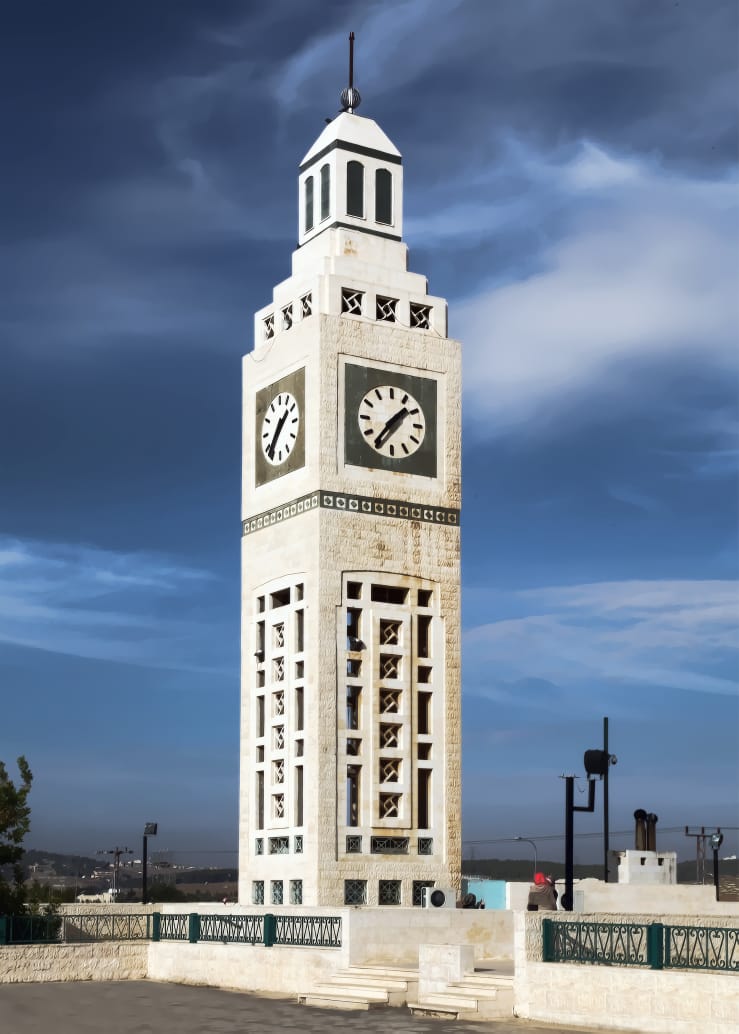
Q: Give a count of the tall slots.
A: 12